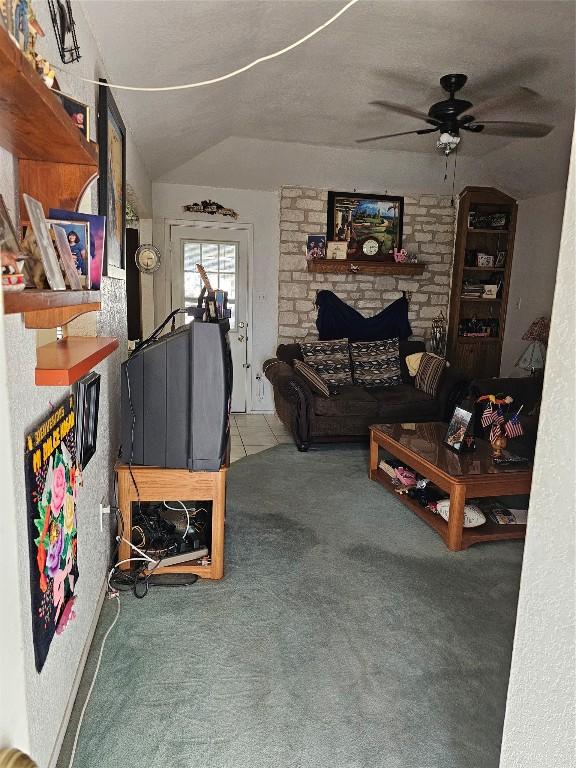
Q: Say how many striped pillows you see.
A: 2